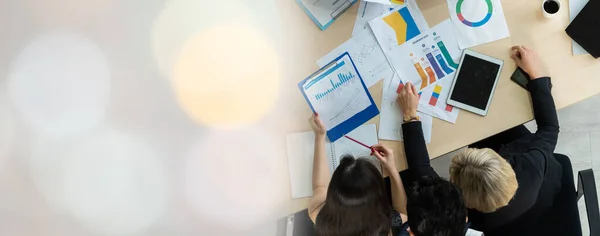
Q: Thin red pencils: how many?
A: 1